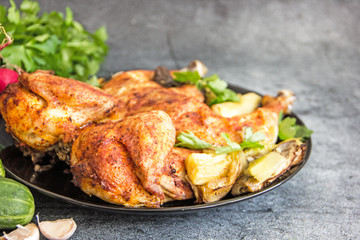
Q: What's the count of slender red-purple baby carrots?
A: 0